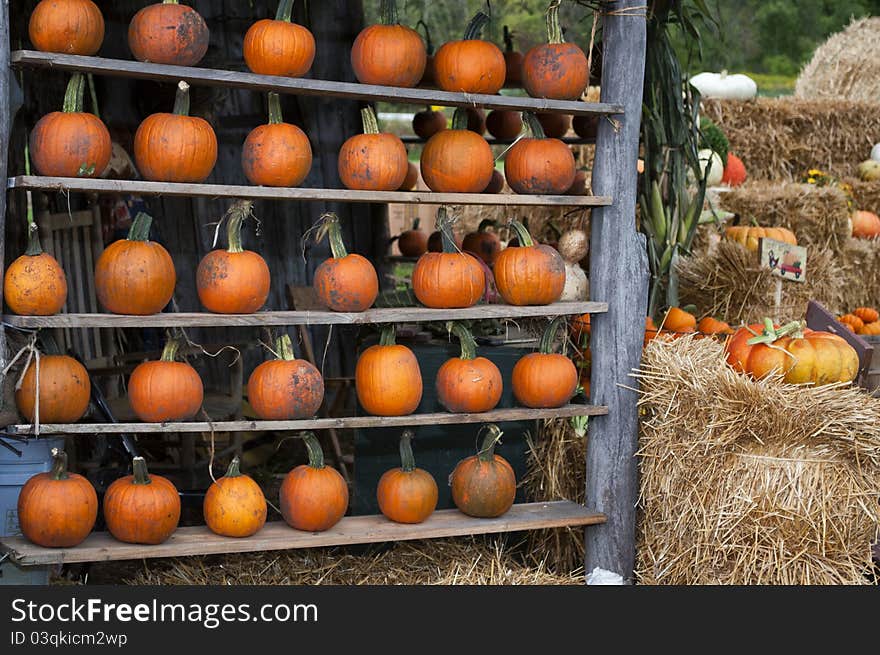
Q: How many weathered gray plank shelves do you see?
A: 5